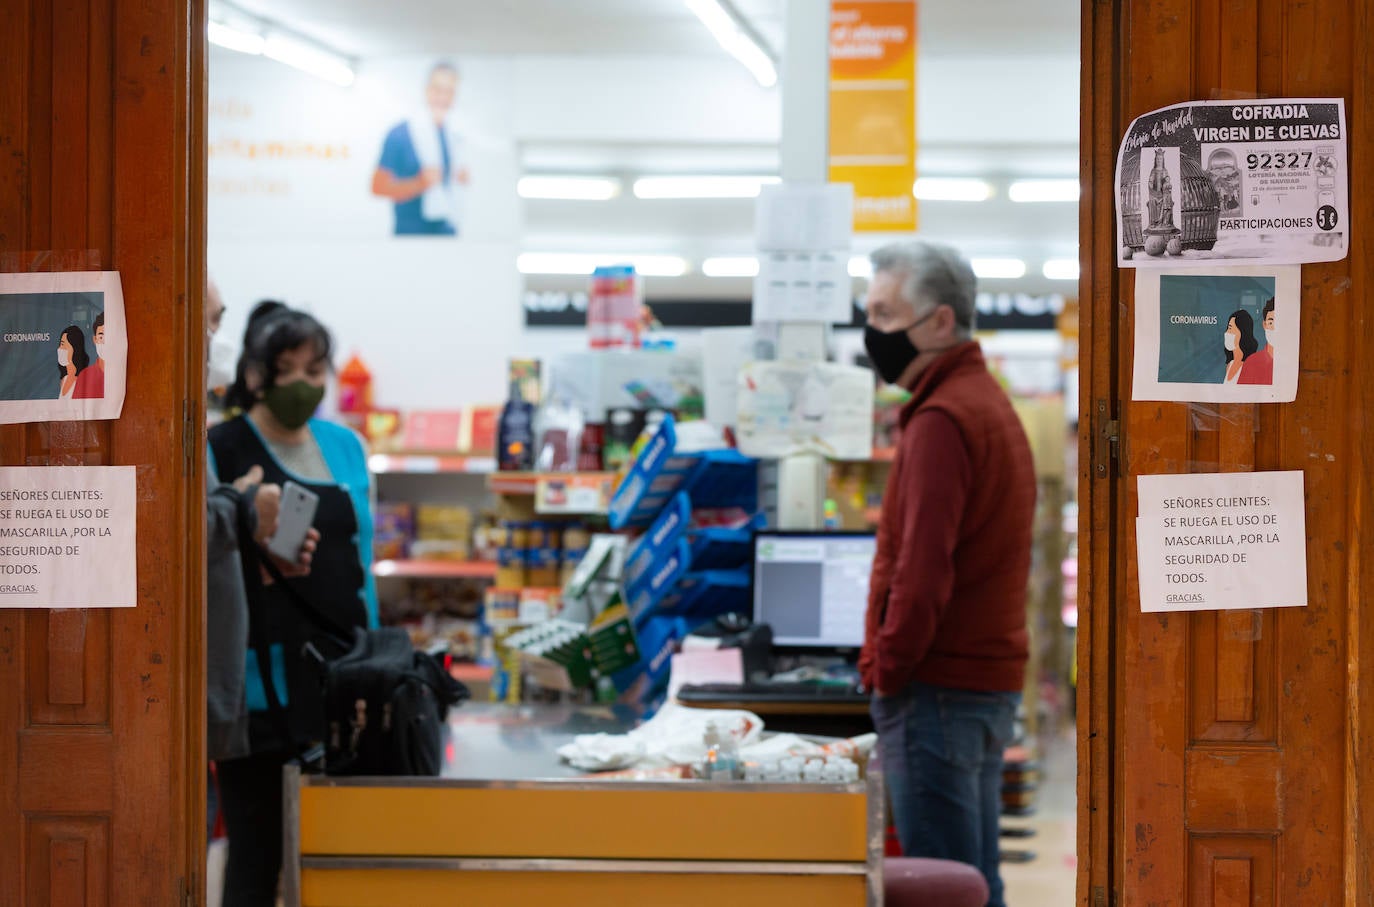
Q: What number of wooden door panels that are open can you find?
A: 2